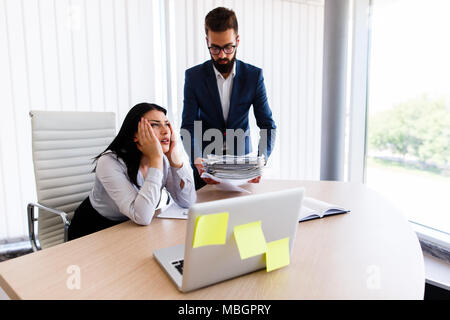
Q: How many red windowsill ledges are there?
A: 0